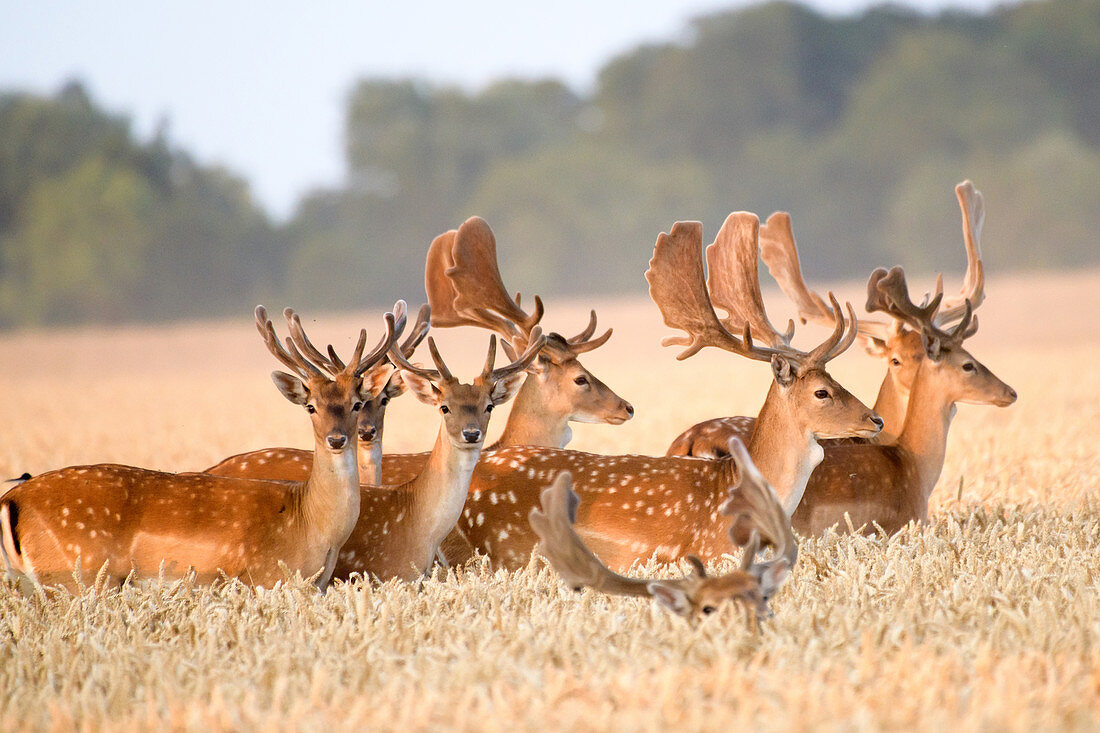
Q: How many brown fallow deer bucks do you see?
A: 8